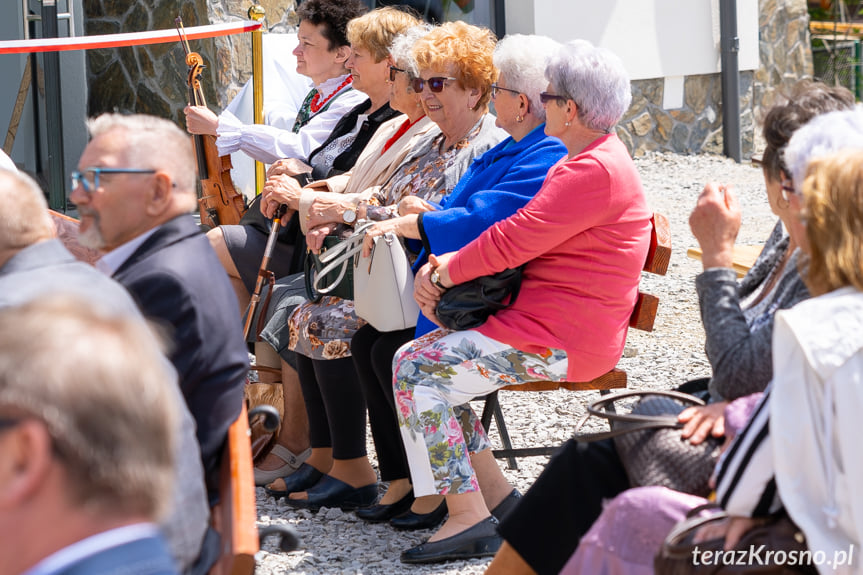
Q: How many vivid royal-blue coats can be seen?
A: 1